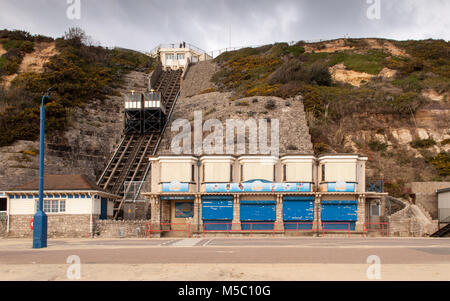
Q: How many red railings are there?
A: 3